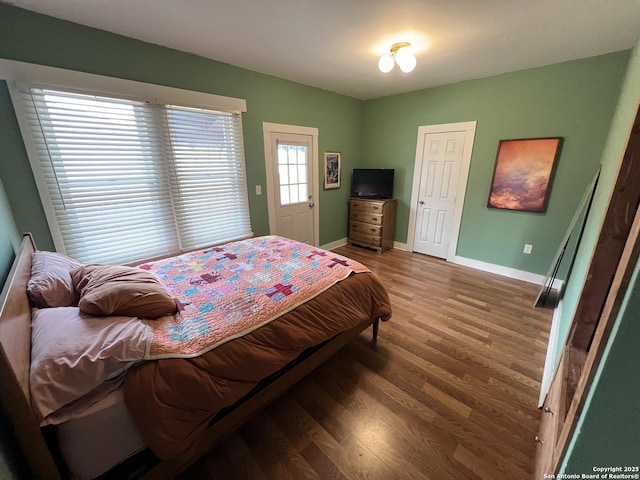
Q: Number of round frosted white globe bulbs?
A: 3